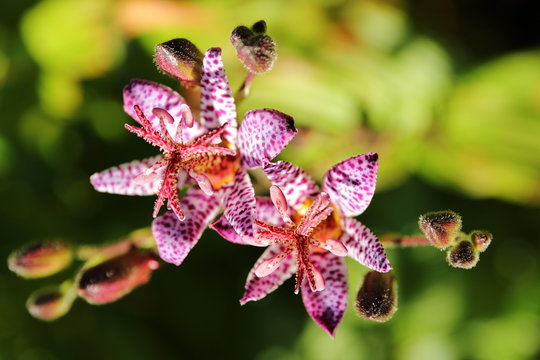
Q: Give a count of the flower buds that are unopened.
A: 11